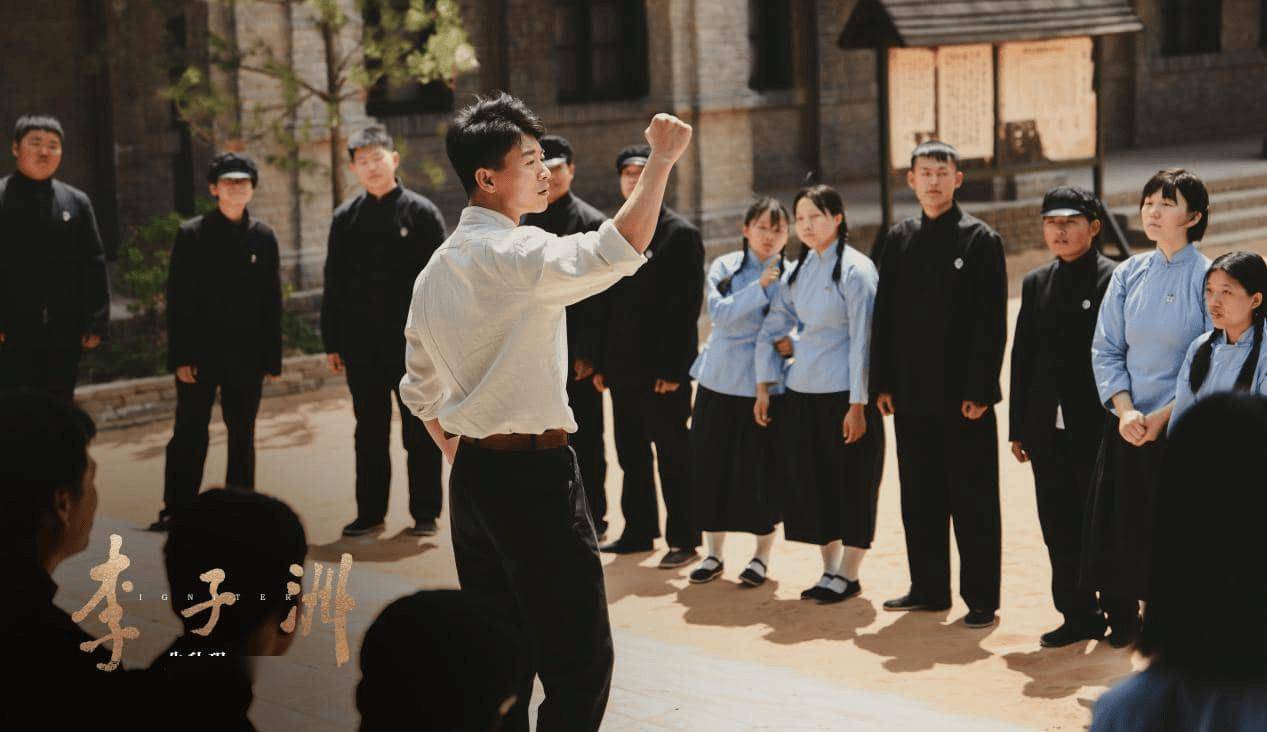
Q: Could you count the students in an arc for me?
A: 11